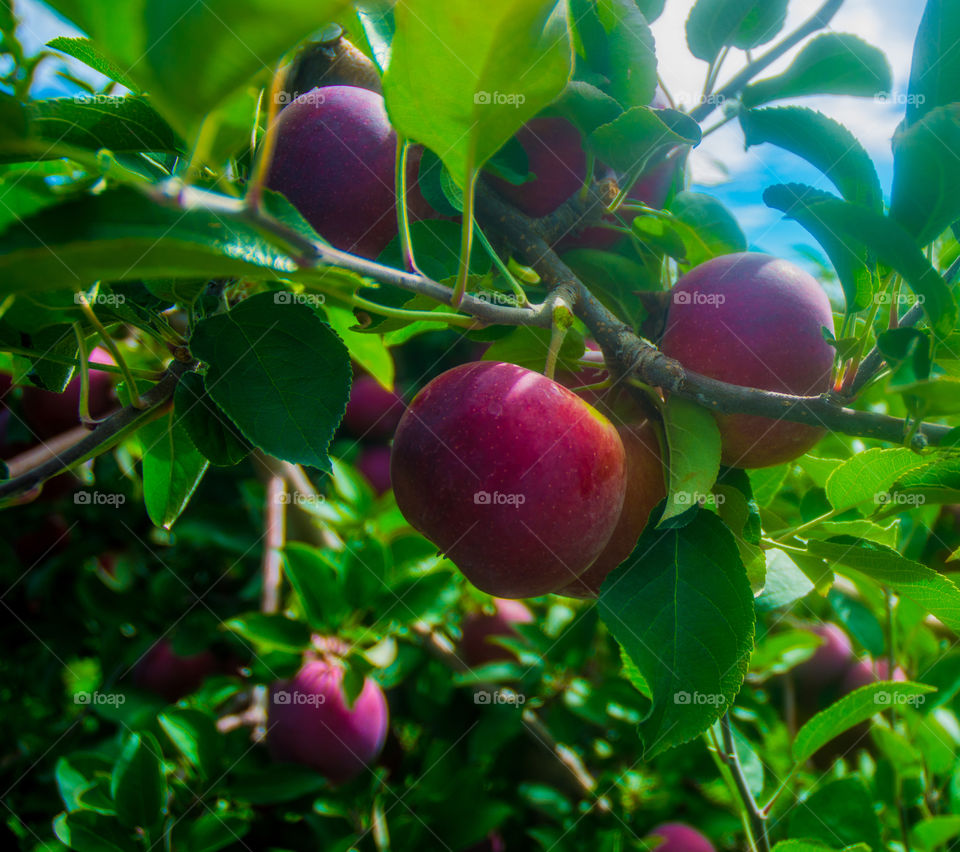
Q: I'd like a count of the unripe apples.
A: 0